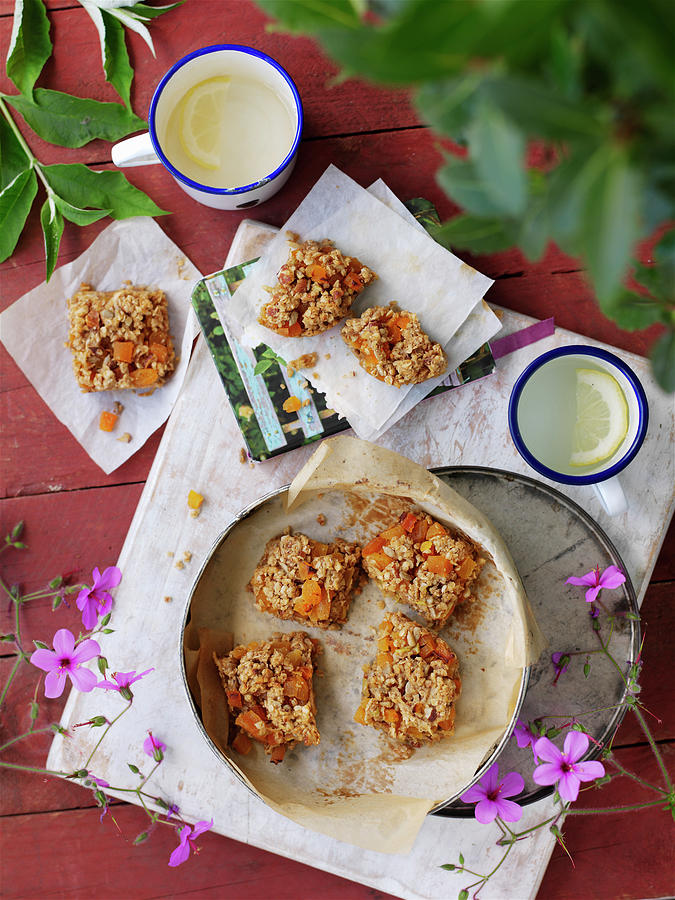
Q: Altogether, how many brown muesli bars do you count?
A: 7